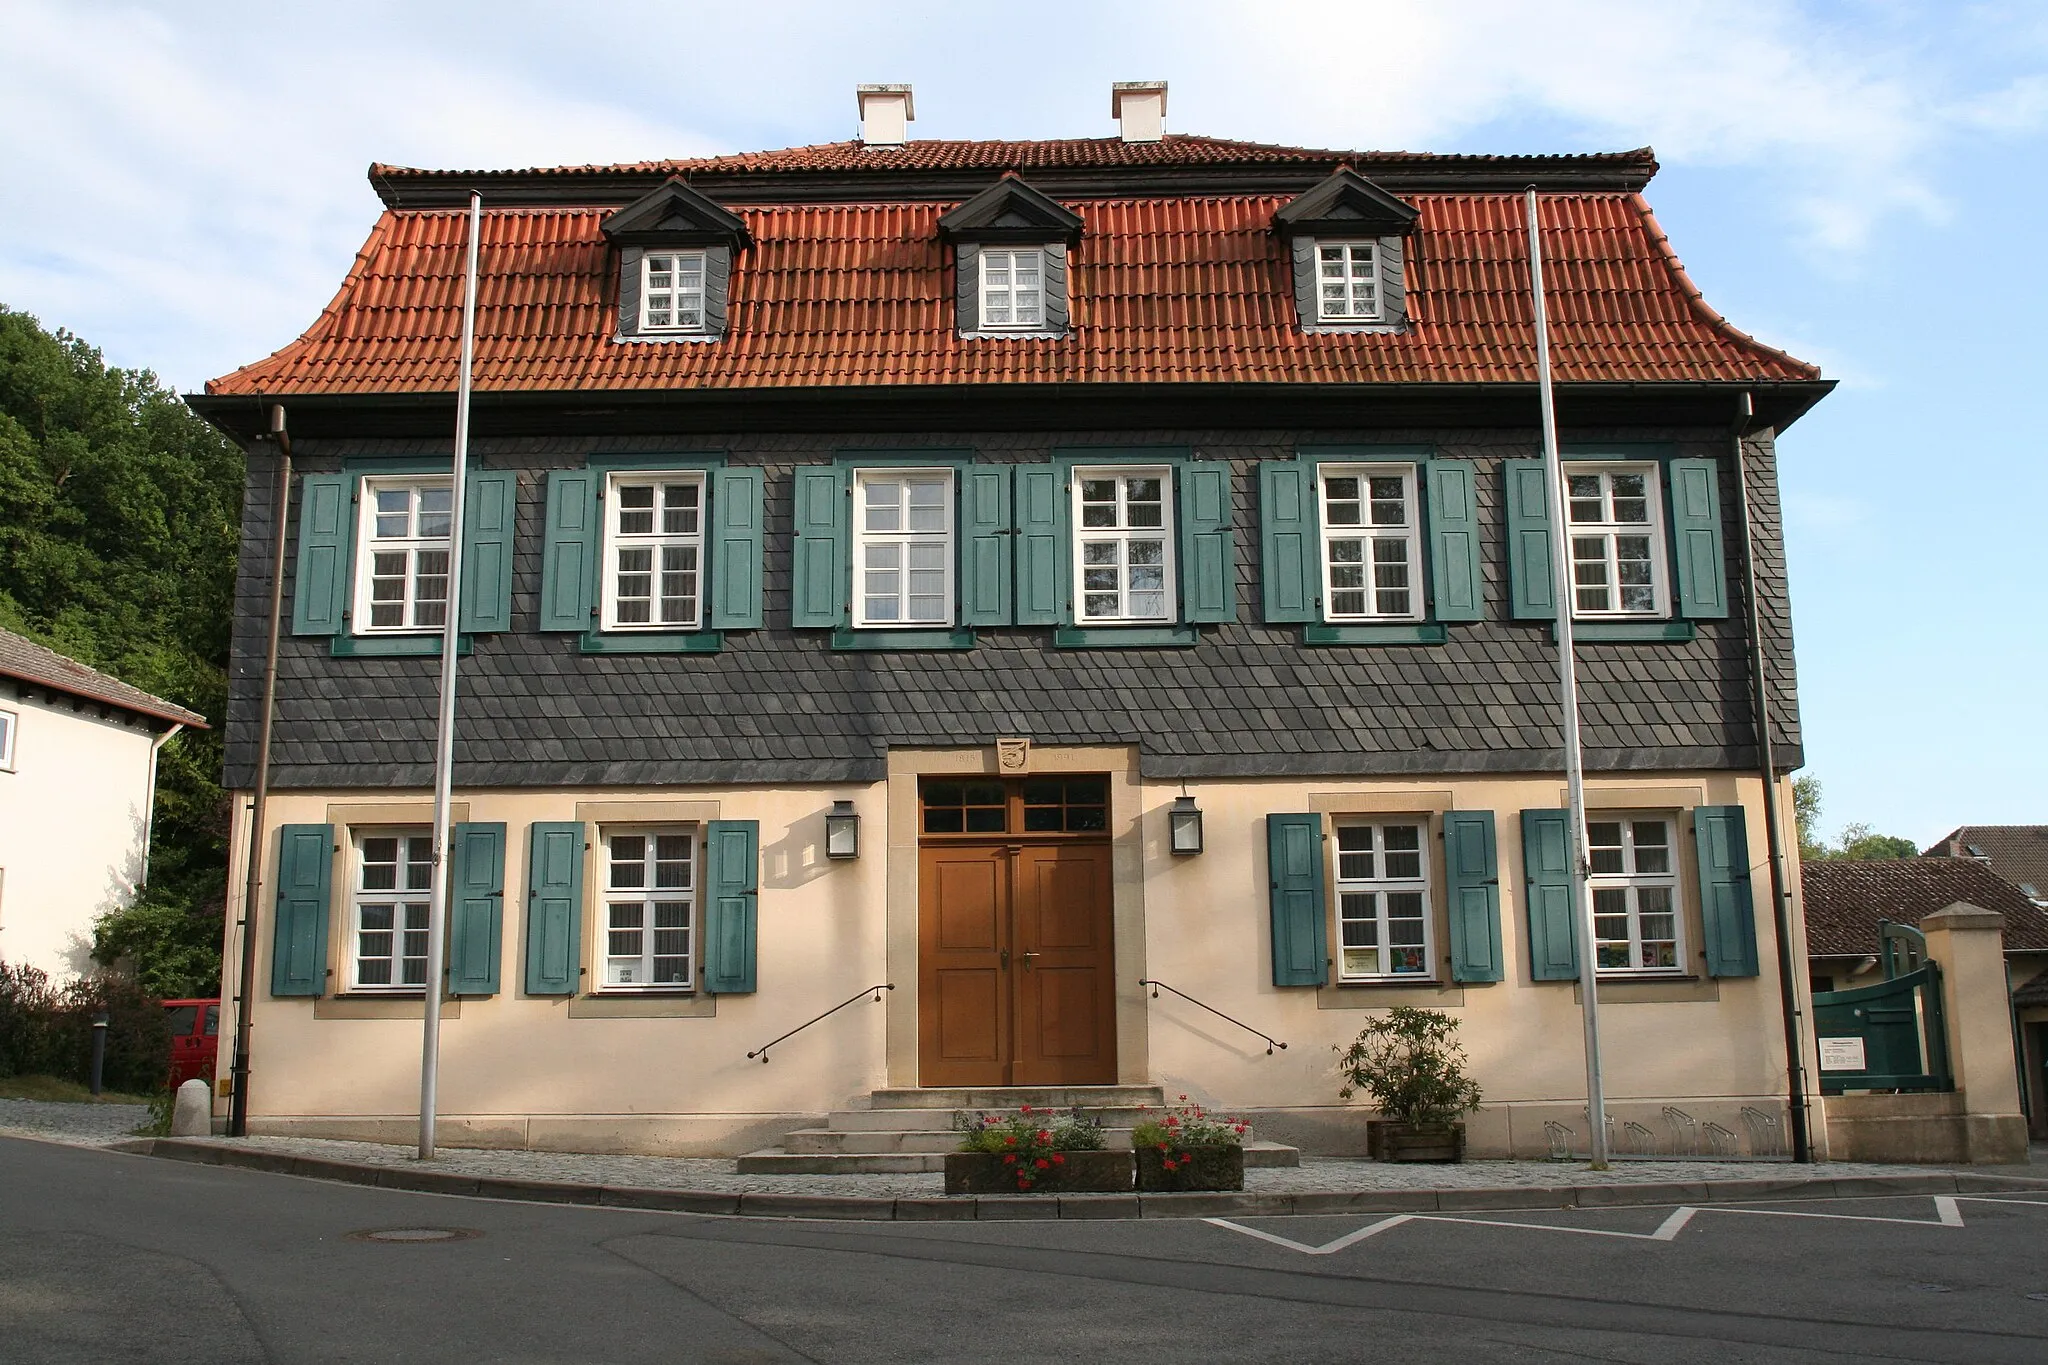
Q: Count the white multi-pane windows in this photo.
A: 13